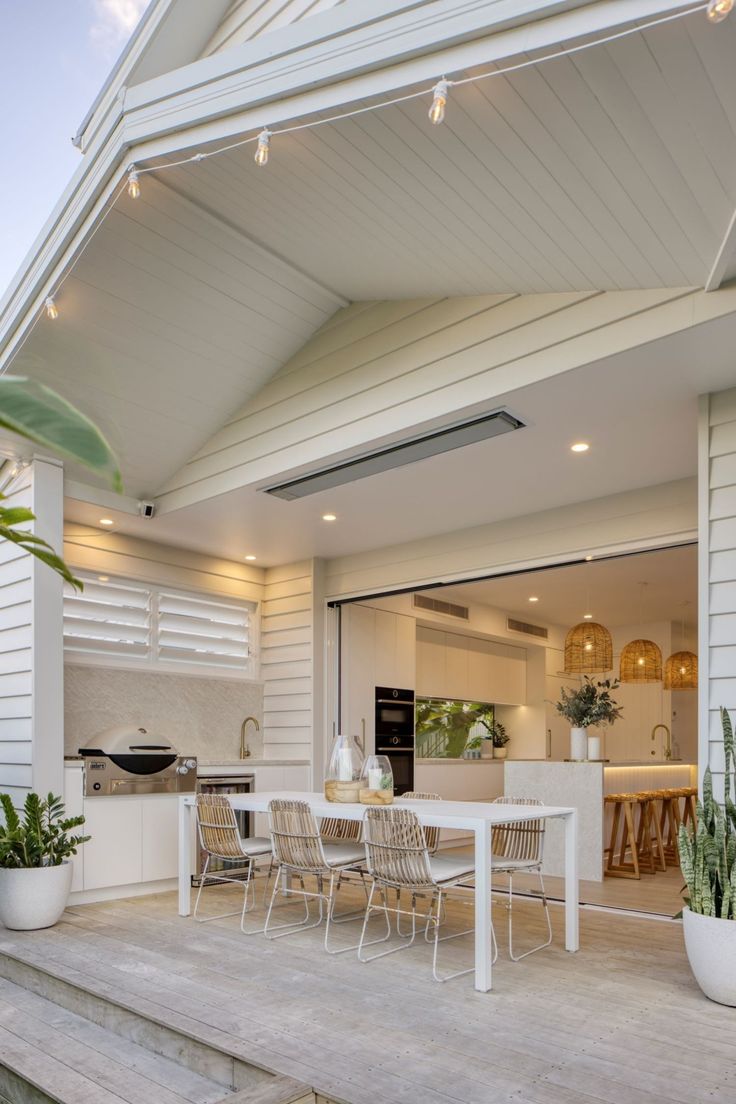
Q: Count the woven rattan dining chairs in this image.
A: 6